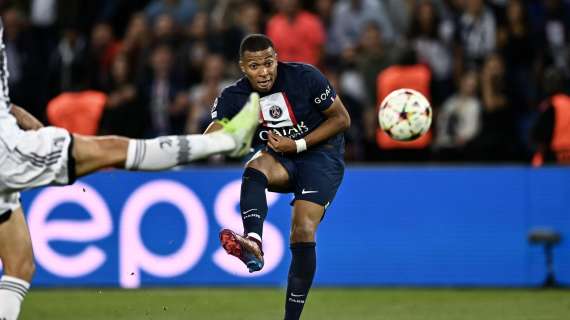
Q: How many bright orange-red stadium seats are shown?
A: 3